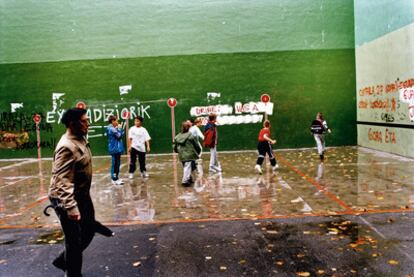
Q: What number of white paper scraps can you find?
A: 4